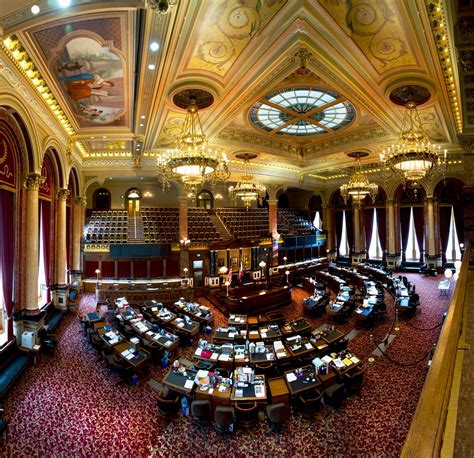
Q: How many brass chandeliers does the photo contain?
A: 4